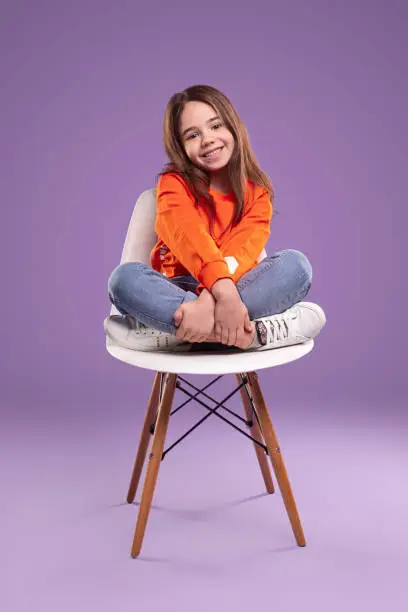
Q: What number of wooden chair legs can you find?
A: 4